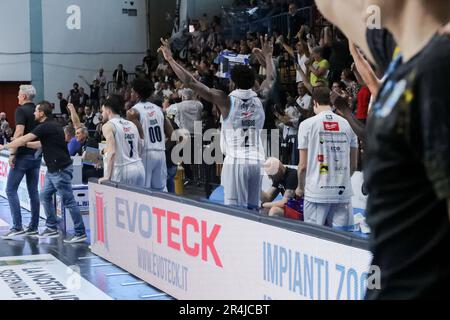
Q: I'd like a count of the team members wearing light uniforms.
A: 4